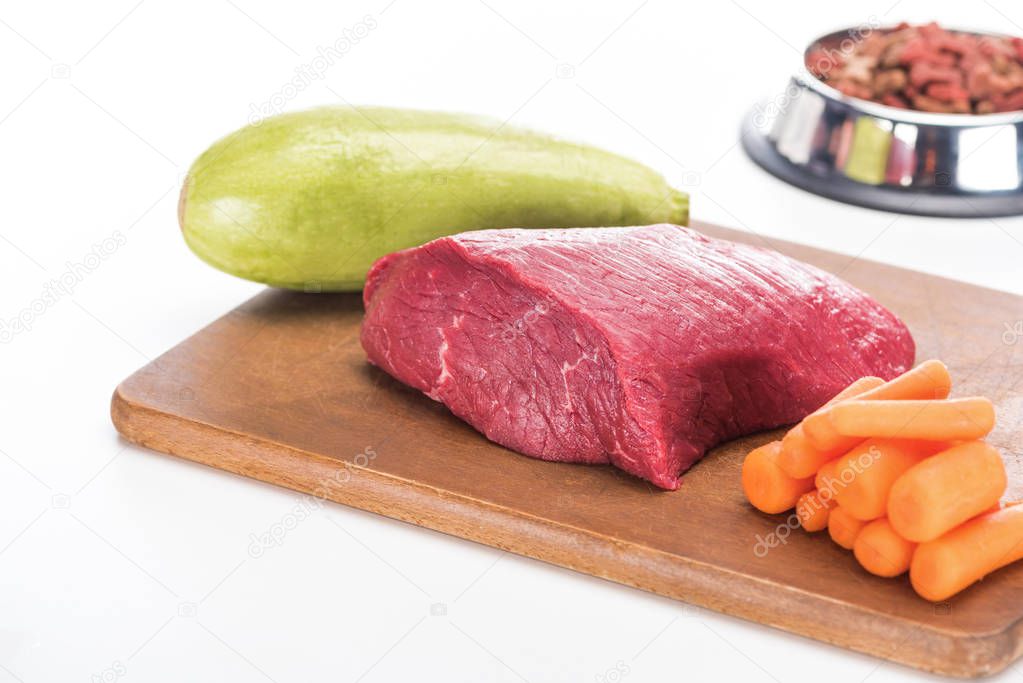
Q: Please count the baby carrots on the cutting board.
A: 11